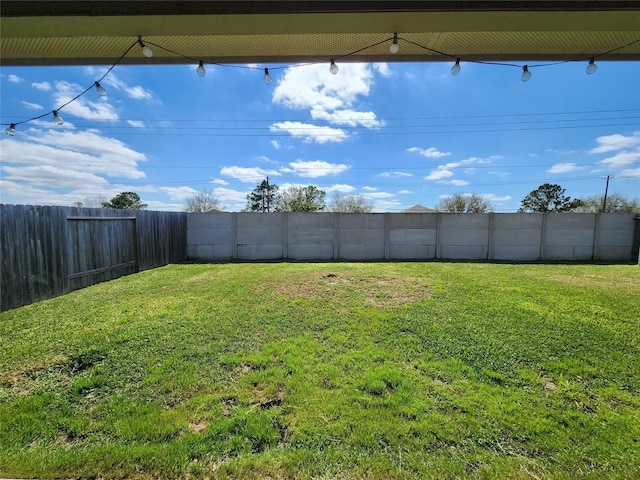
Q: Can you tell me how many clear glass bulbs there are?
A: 11